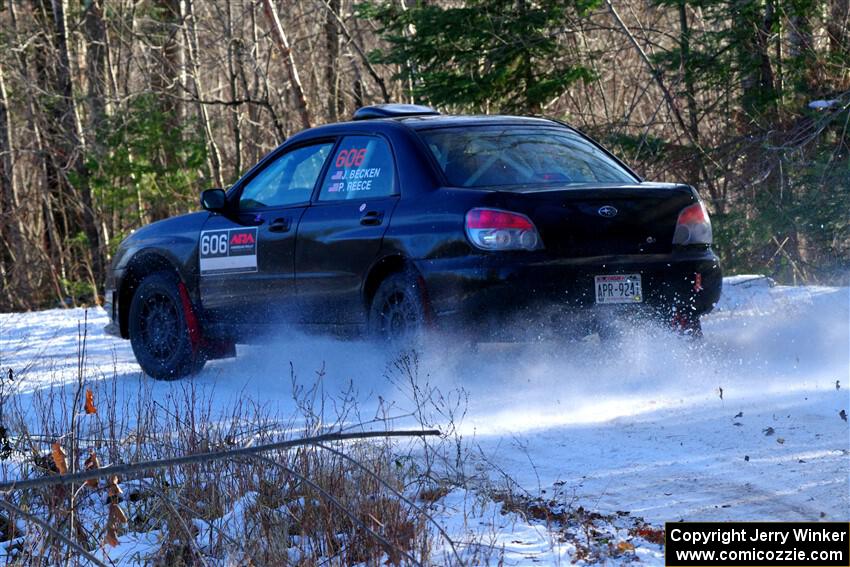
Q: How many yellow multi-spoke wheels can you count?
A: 0